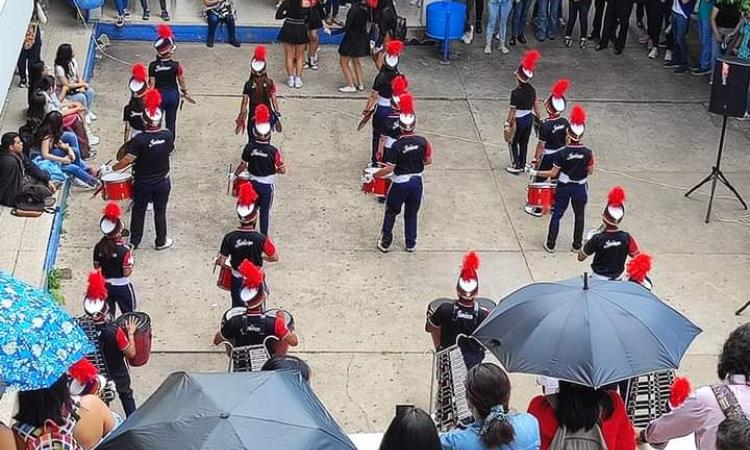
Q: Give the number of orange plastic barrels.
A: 0